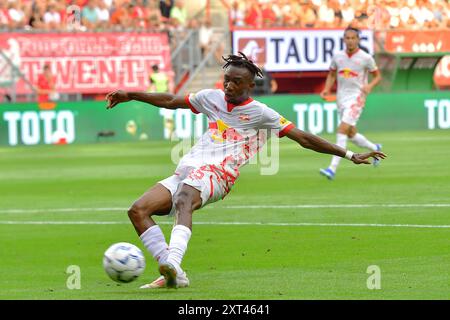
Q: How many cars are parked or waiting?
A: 0